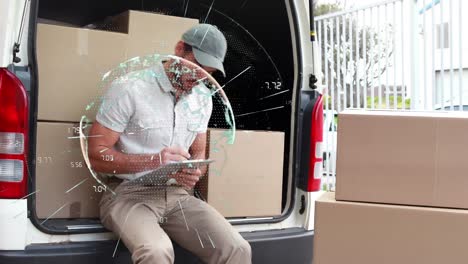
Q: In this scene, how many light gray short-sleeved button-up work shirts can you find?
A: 1